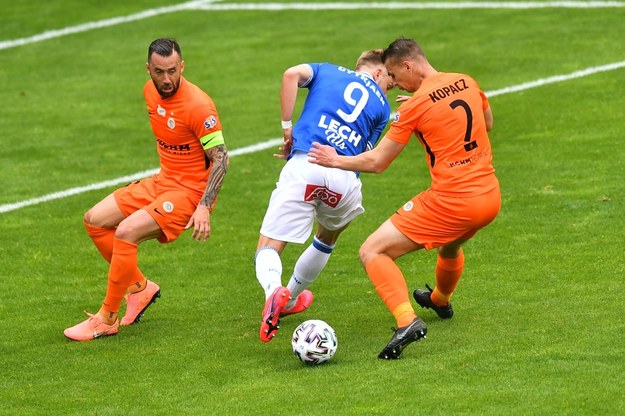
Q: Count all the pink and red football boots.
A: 4